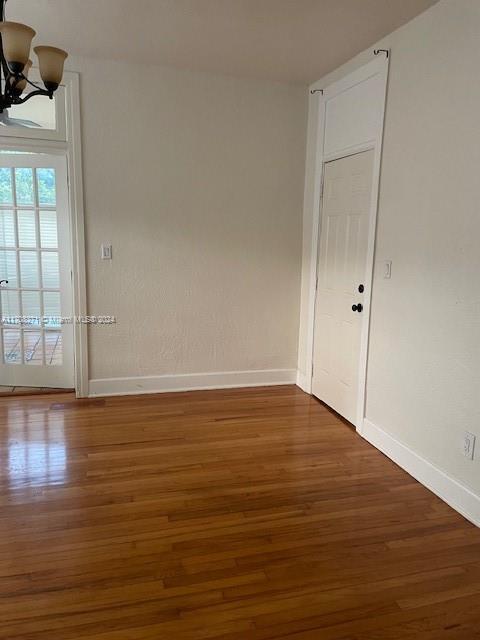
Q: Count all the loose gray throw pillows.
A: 0